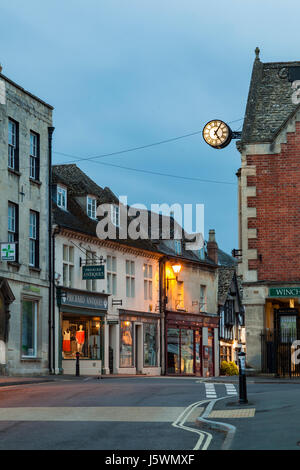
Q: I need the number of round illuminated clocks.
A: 1